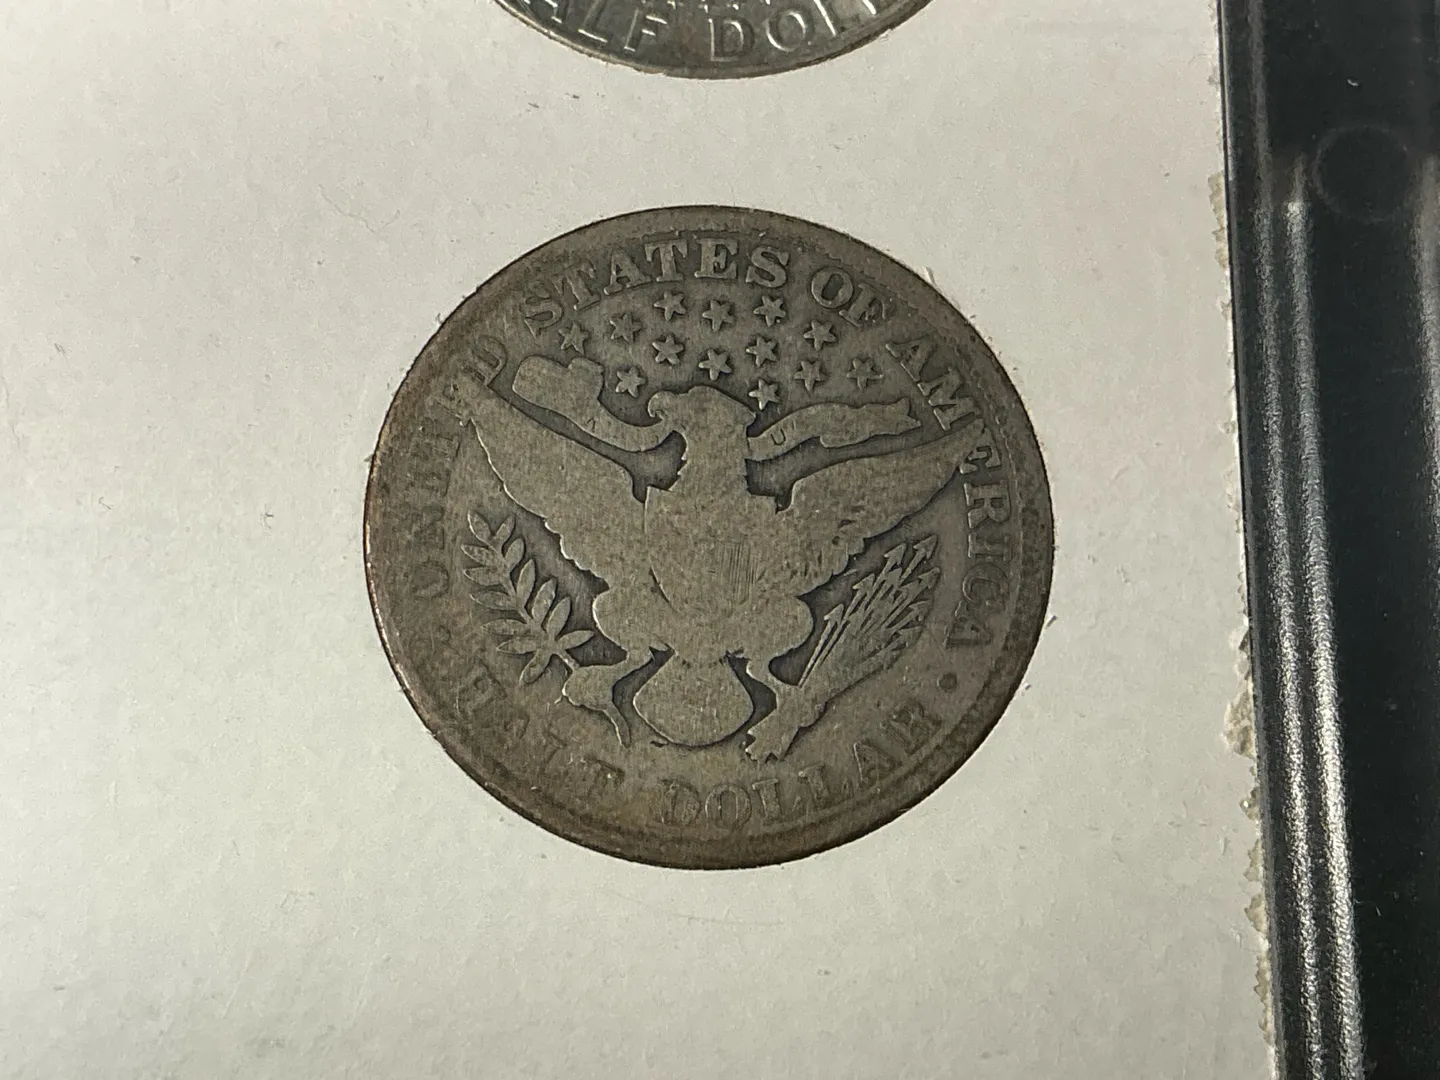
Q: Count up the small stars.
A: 13